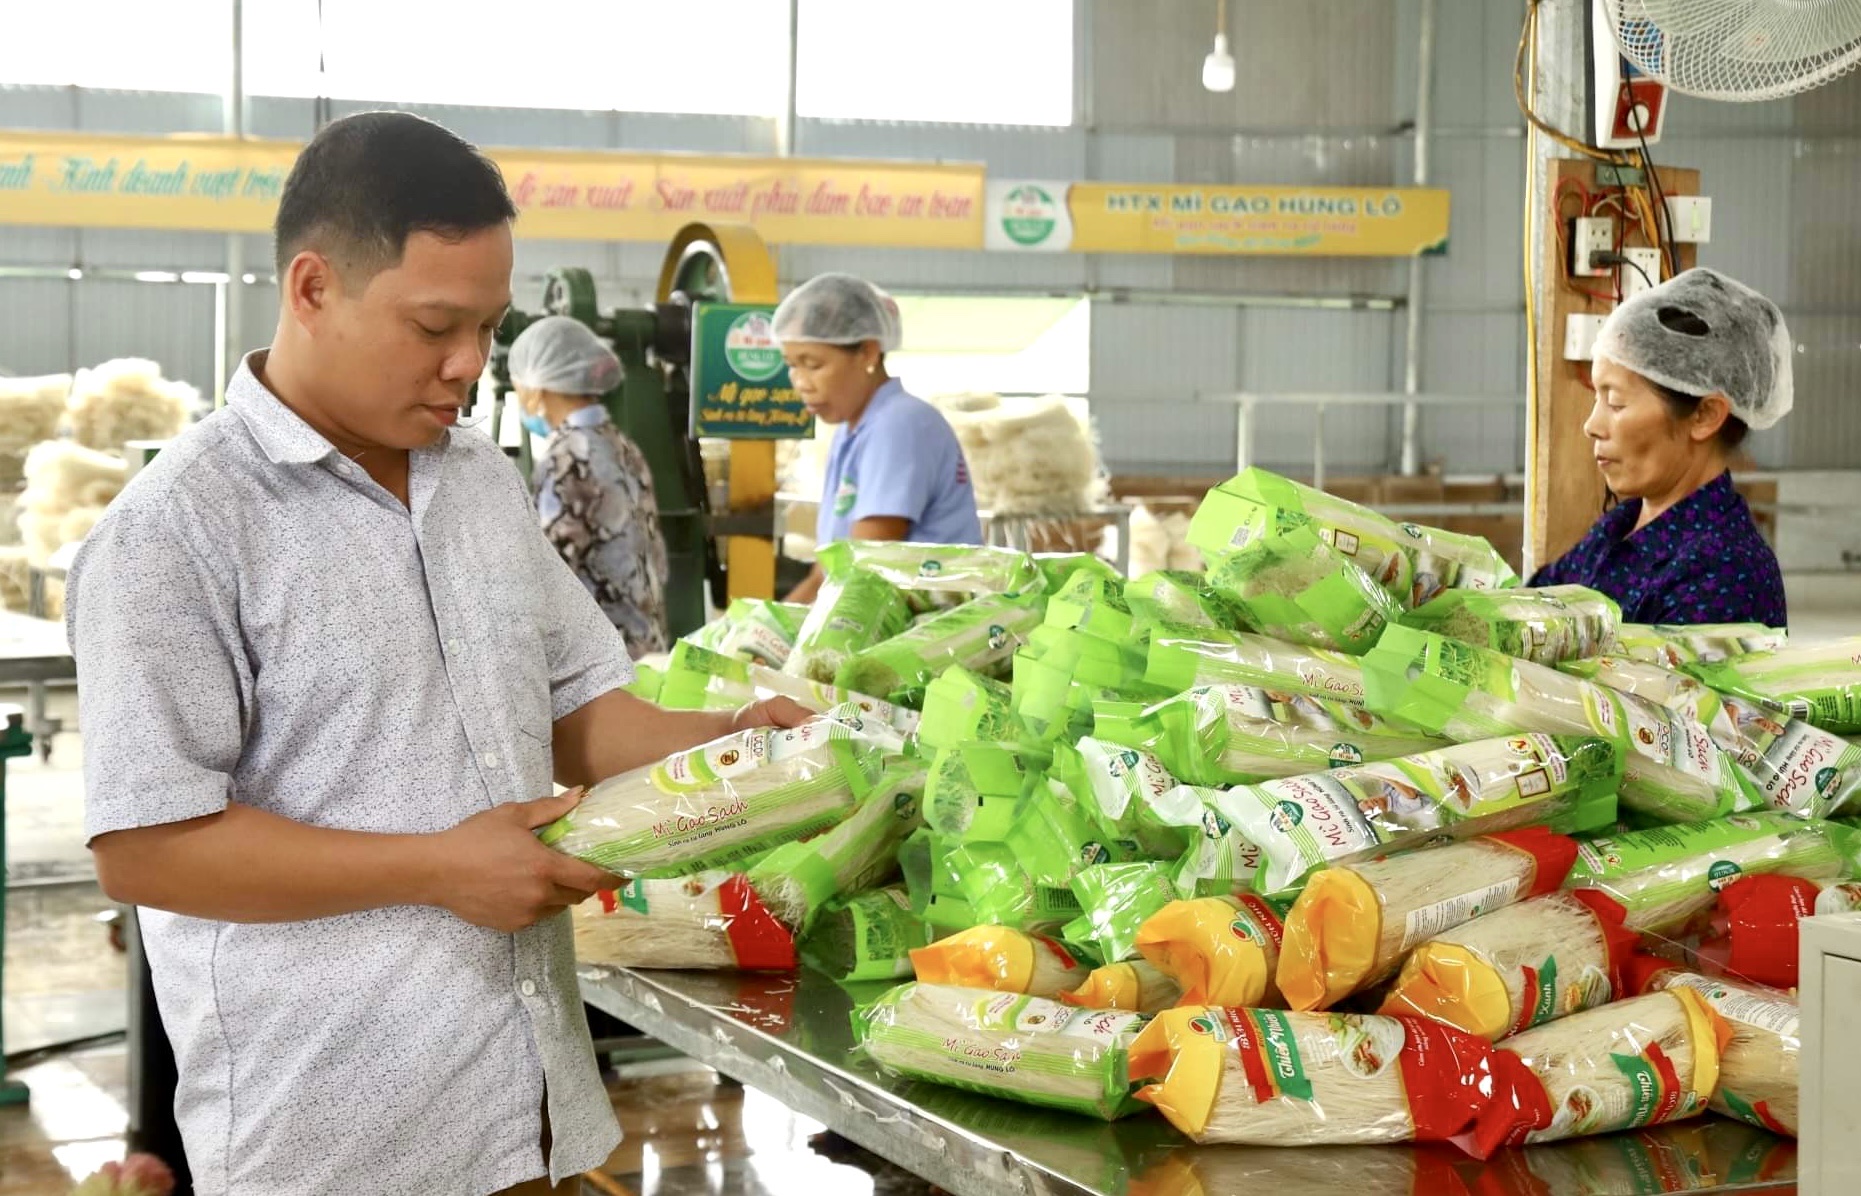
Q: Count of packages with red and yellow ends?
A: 10